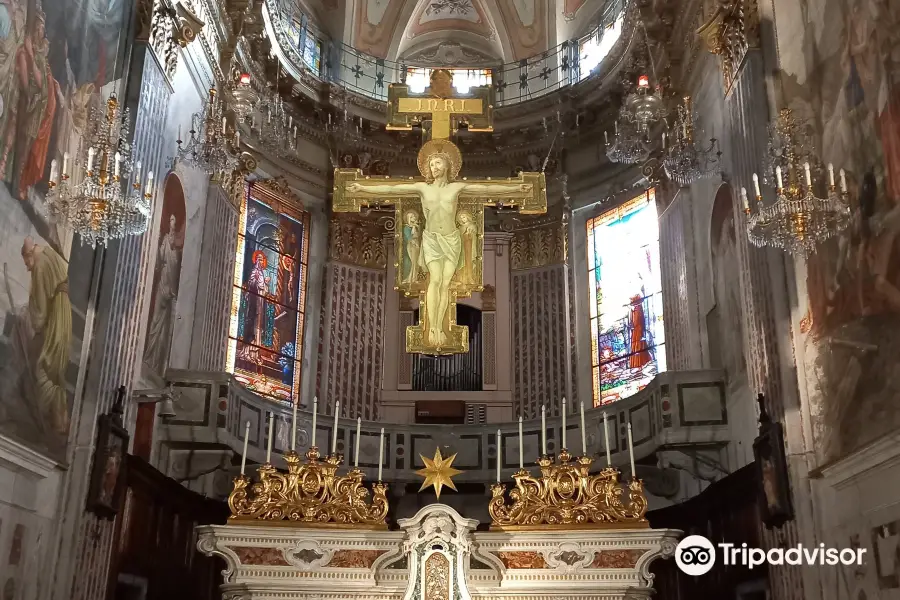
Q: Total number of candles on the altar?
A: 14